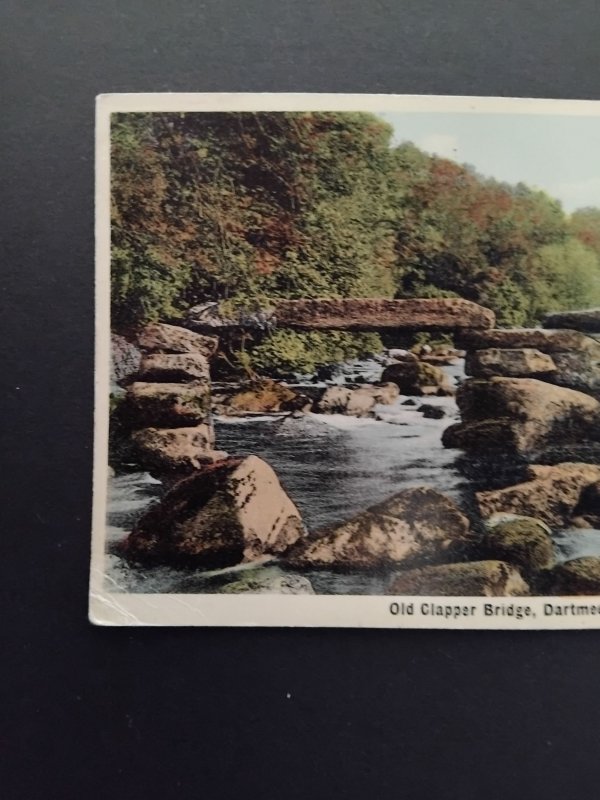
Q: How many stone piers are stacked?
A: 2